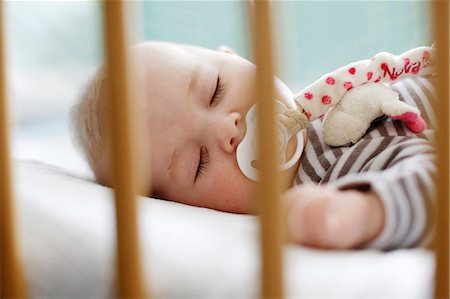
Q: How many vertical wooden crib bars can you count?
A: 4